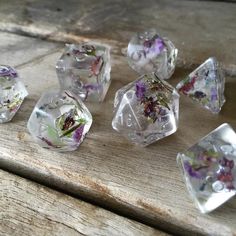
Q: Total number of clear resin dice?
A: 7